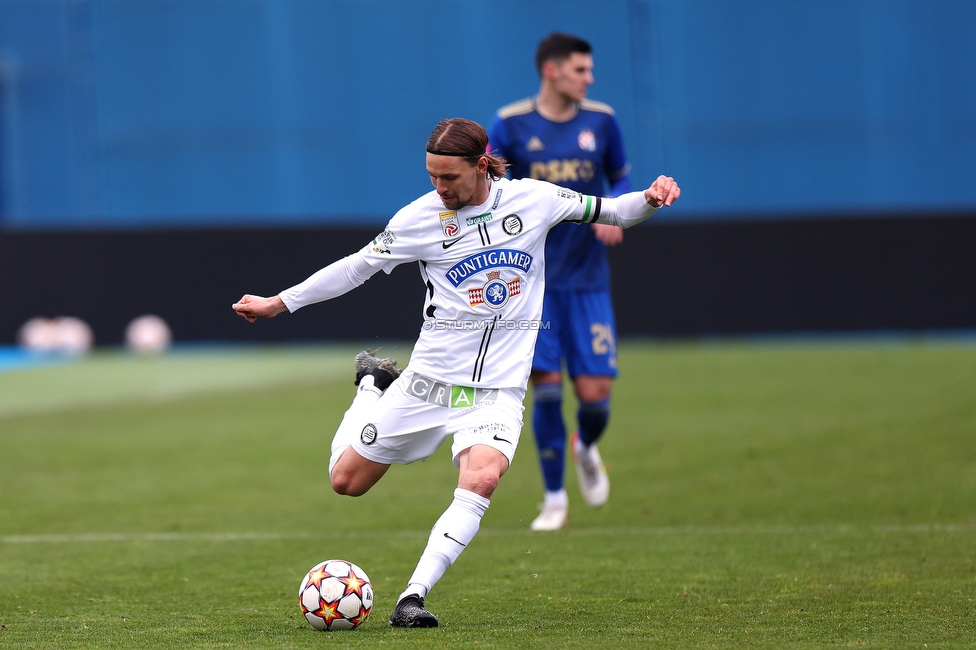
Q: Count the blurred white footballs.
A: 3